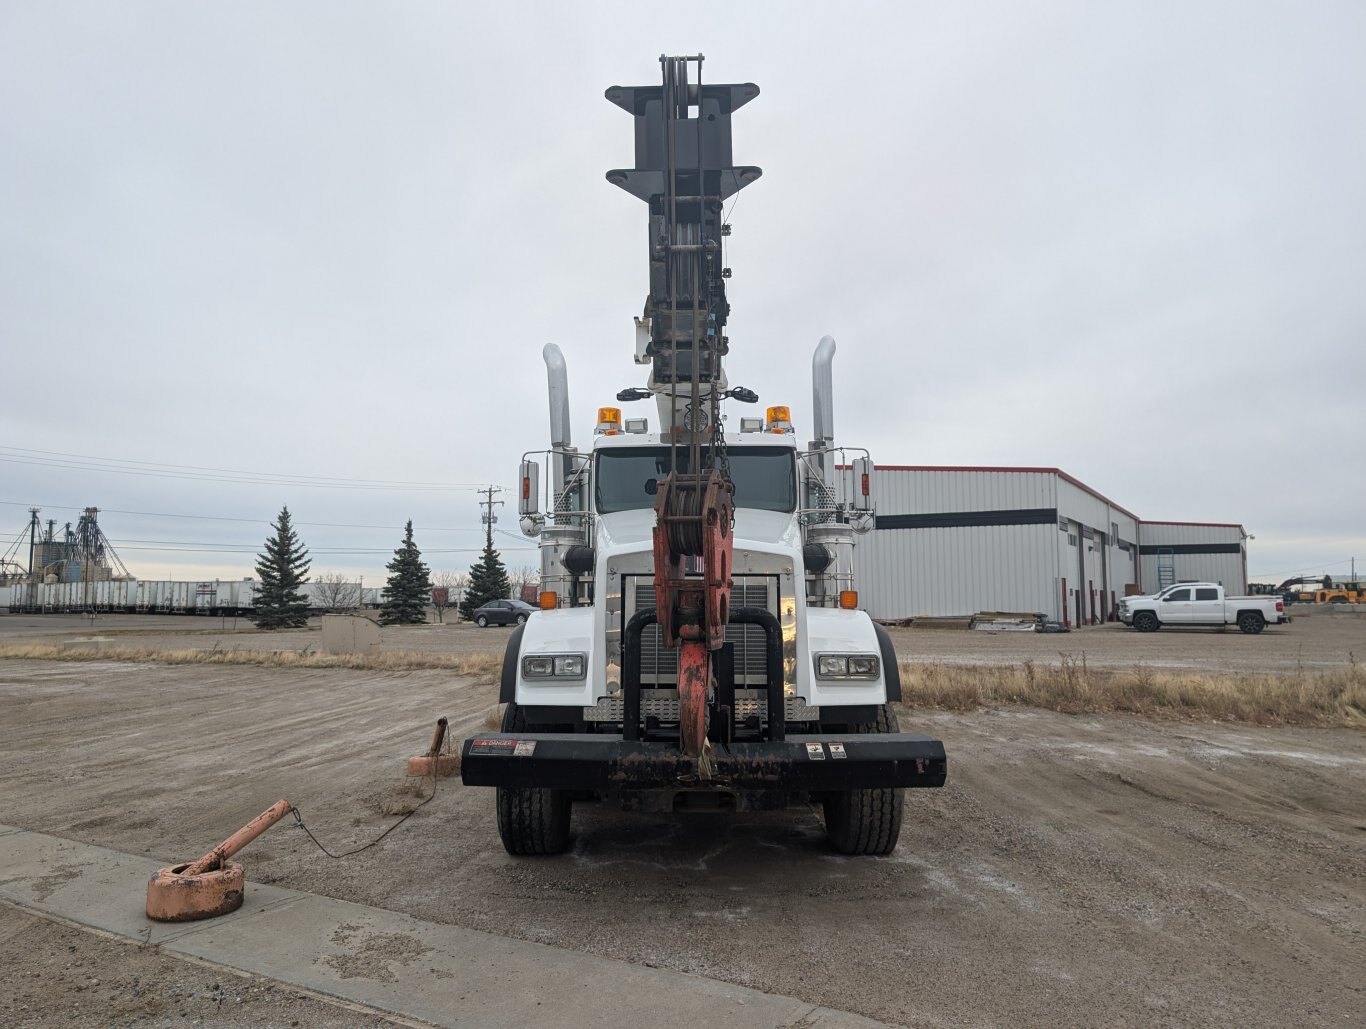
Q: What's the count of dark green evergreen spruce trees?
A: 3